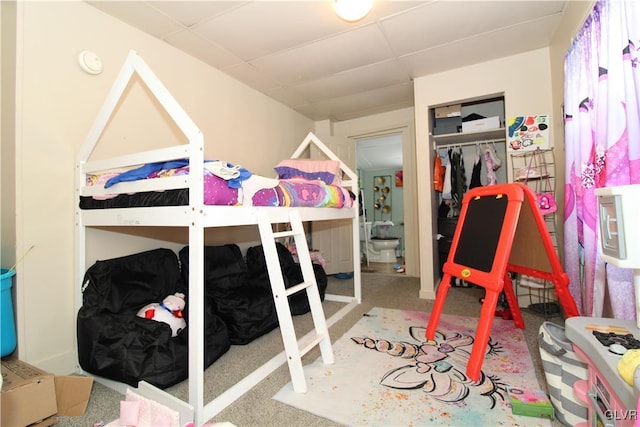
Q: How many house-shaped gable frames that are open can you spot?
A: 2